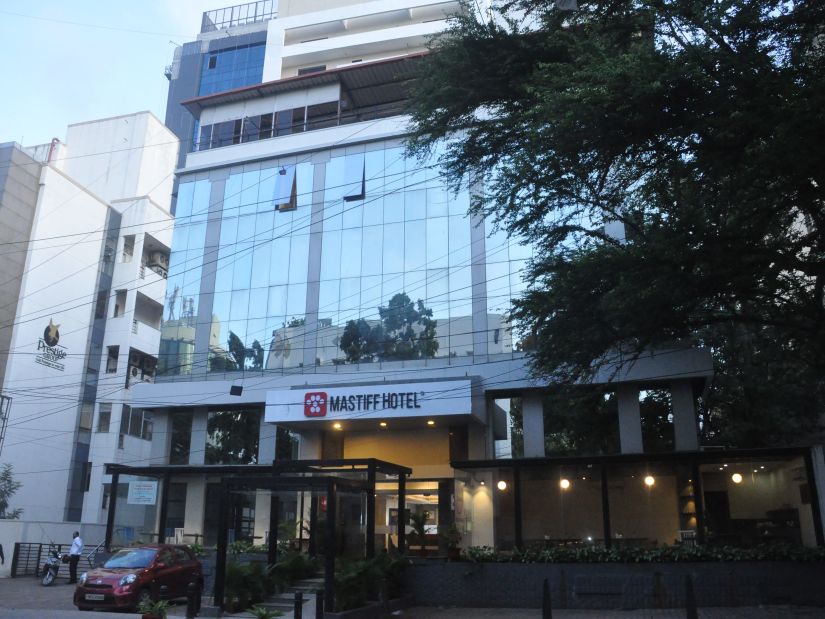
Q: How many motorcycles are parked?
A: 1